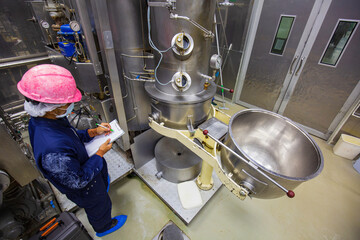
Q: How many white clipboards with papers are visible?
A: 1